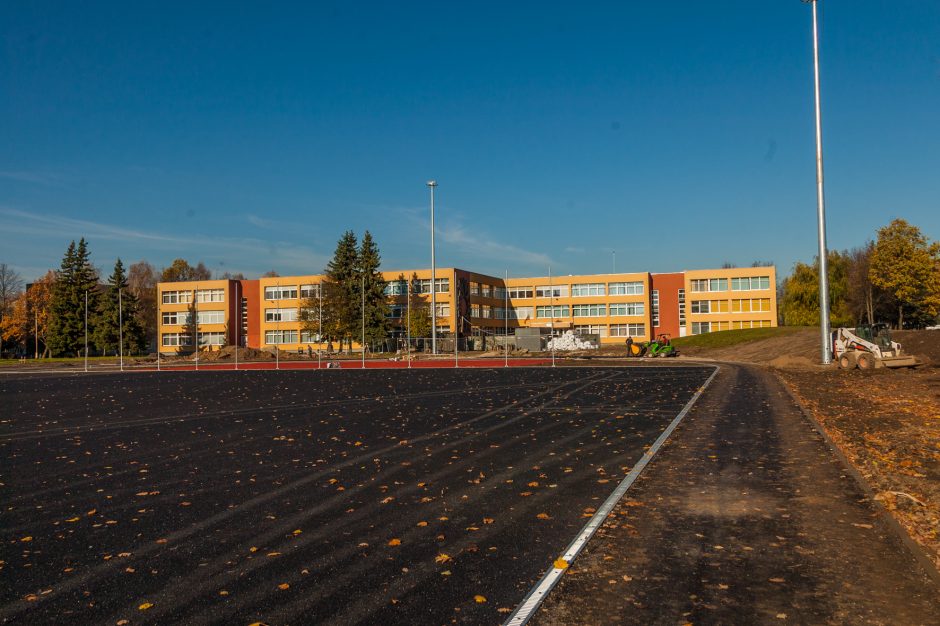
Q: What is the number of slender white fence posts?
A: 12